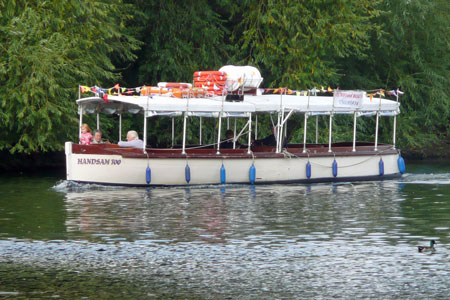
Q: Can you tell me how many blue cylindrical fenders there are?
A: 8